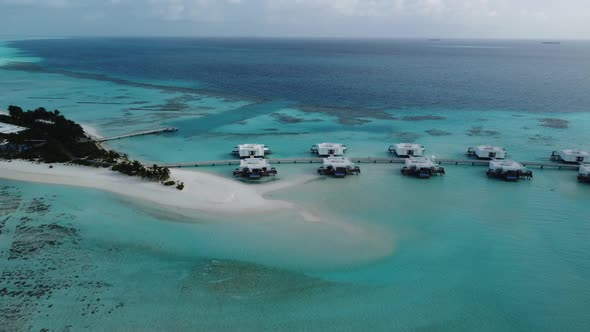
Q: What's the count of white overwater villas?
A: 10